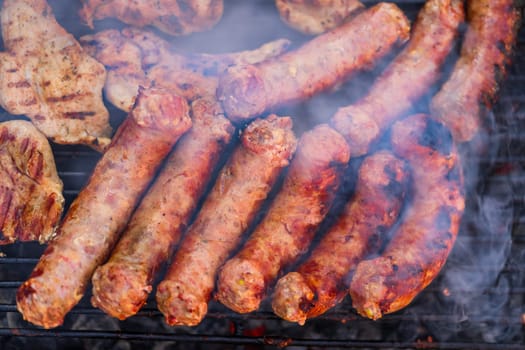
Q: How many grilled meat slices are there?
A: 5